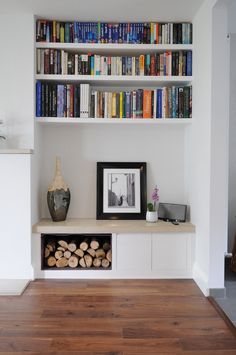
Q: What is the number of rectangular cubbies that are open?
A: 1